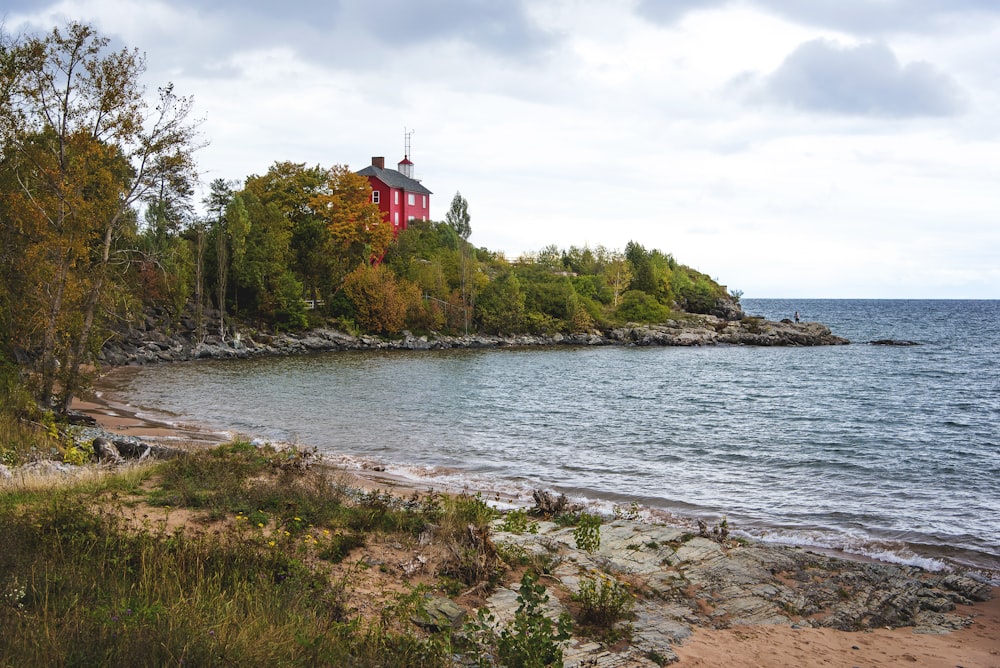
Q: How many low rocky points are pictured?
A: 1